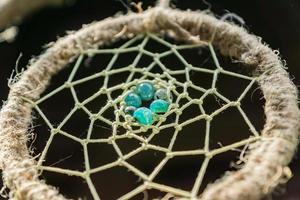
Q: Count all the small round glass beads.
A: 6